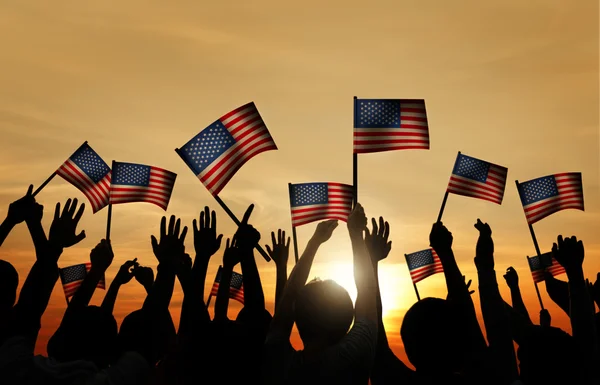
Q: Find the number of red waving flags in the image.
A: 11